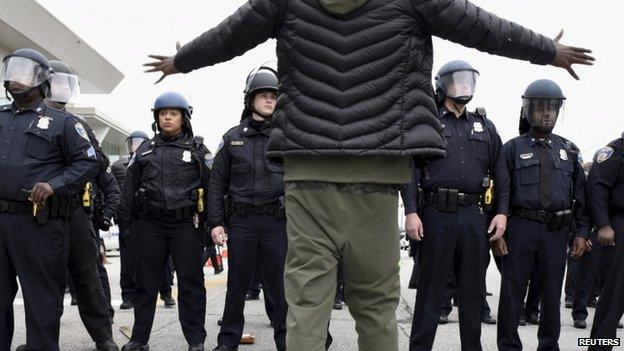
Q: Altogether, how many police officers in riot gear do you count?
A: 7